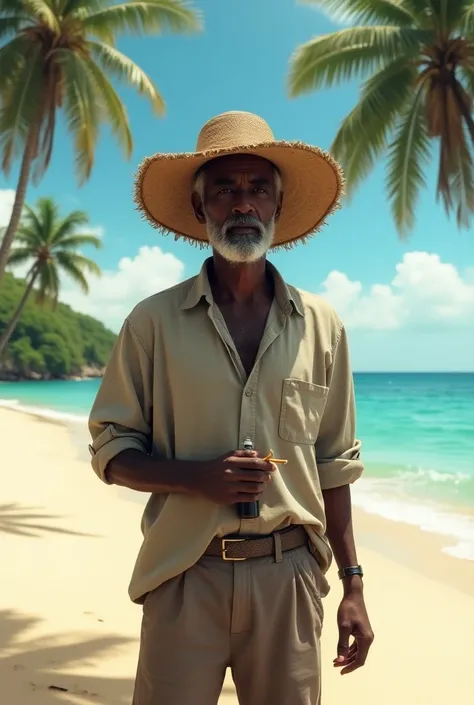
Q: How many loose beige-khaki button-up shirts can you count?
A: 1